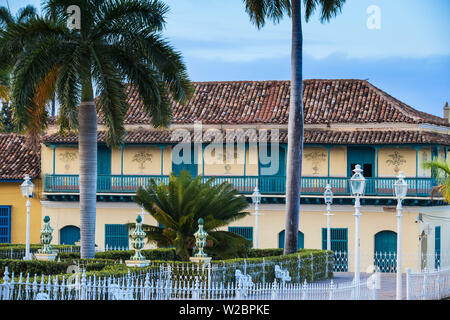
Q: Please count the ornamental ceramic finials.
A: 3